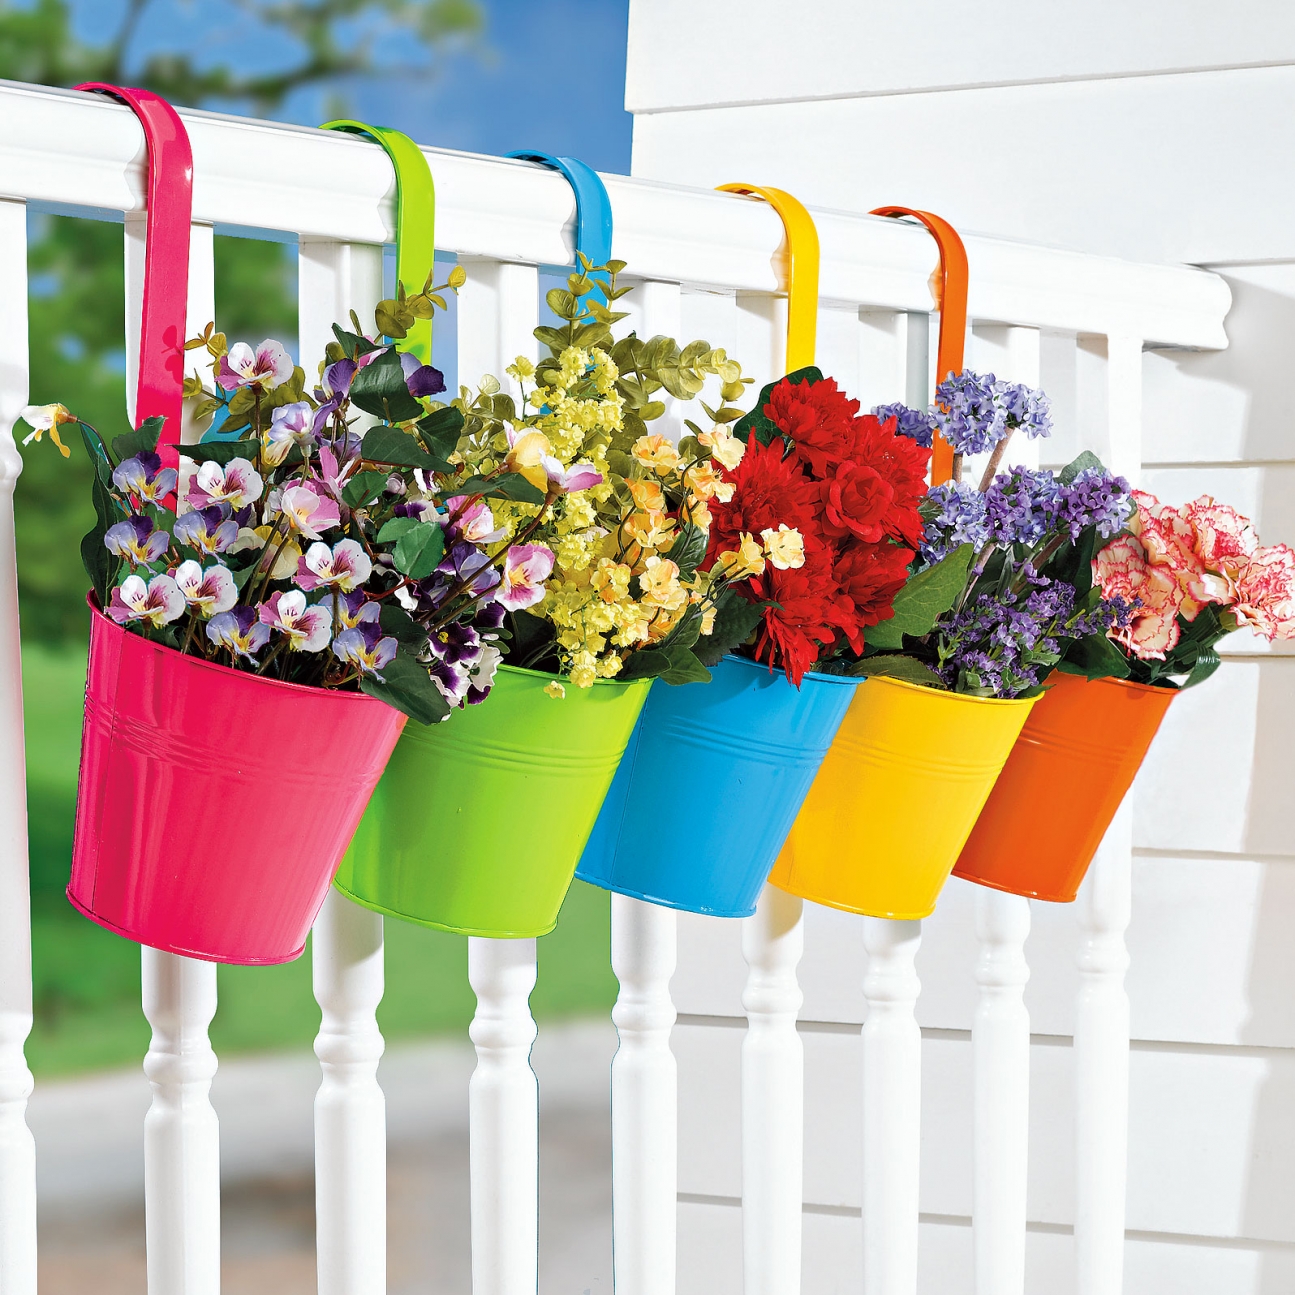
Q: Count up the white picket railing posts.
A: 9